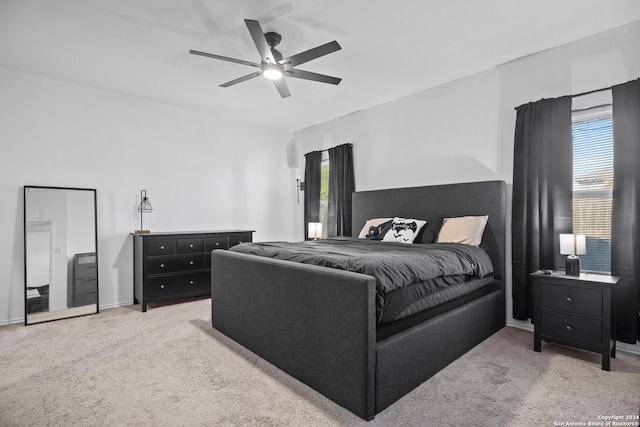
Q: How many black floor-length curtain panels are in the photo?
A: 4